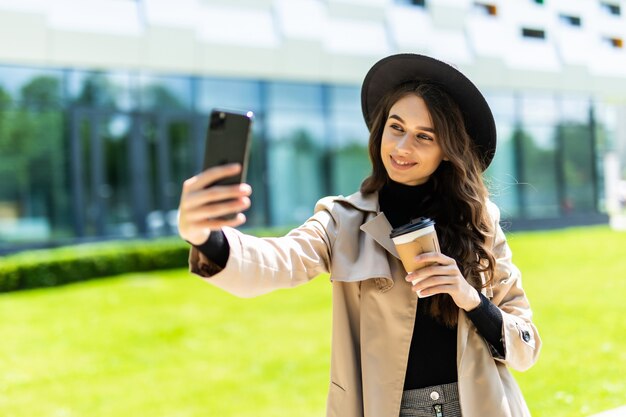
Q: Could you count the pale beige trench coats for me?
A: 1